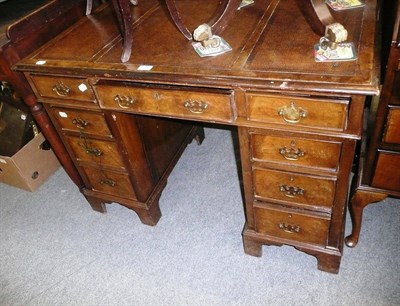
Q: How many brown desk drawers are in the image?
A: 9